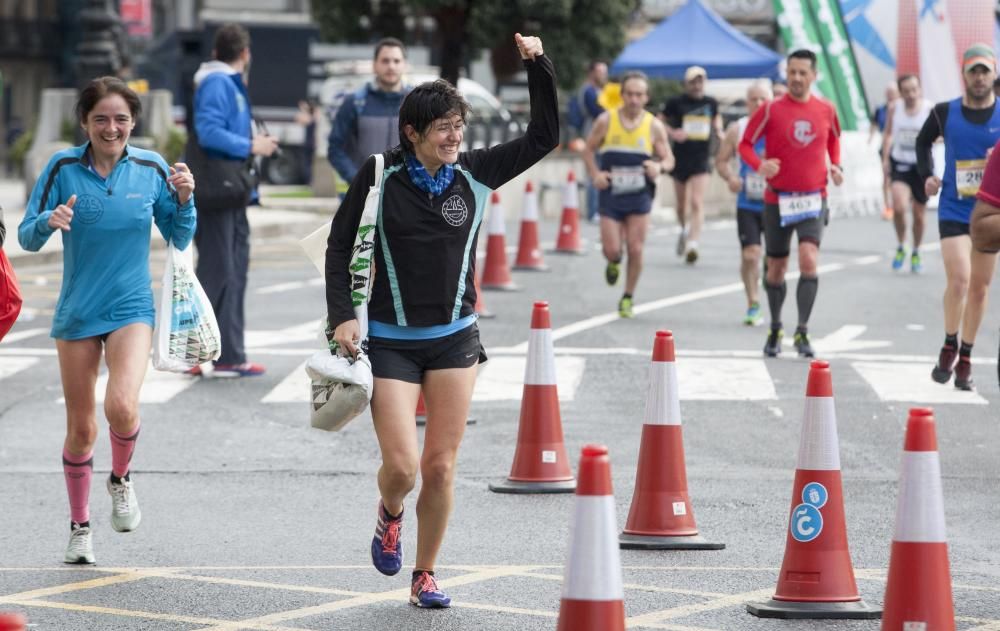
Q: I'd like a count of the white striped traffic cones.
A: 8